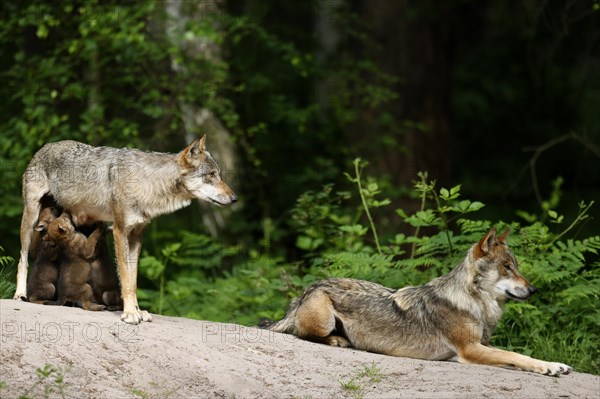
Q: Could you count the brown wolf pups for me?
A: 3